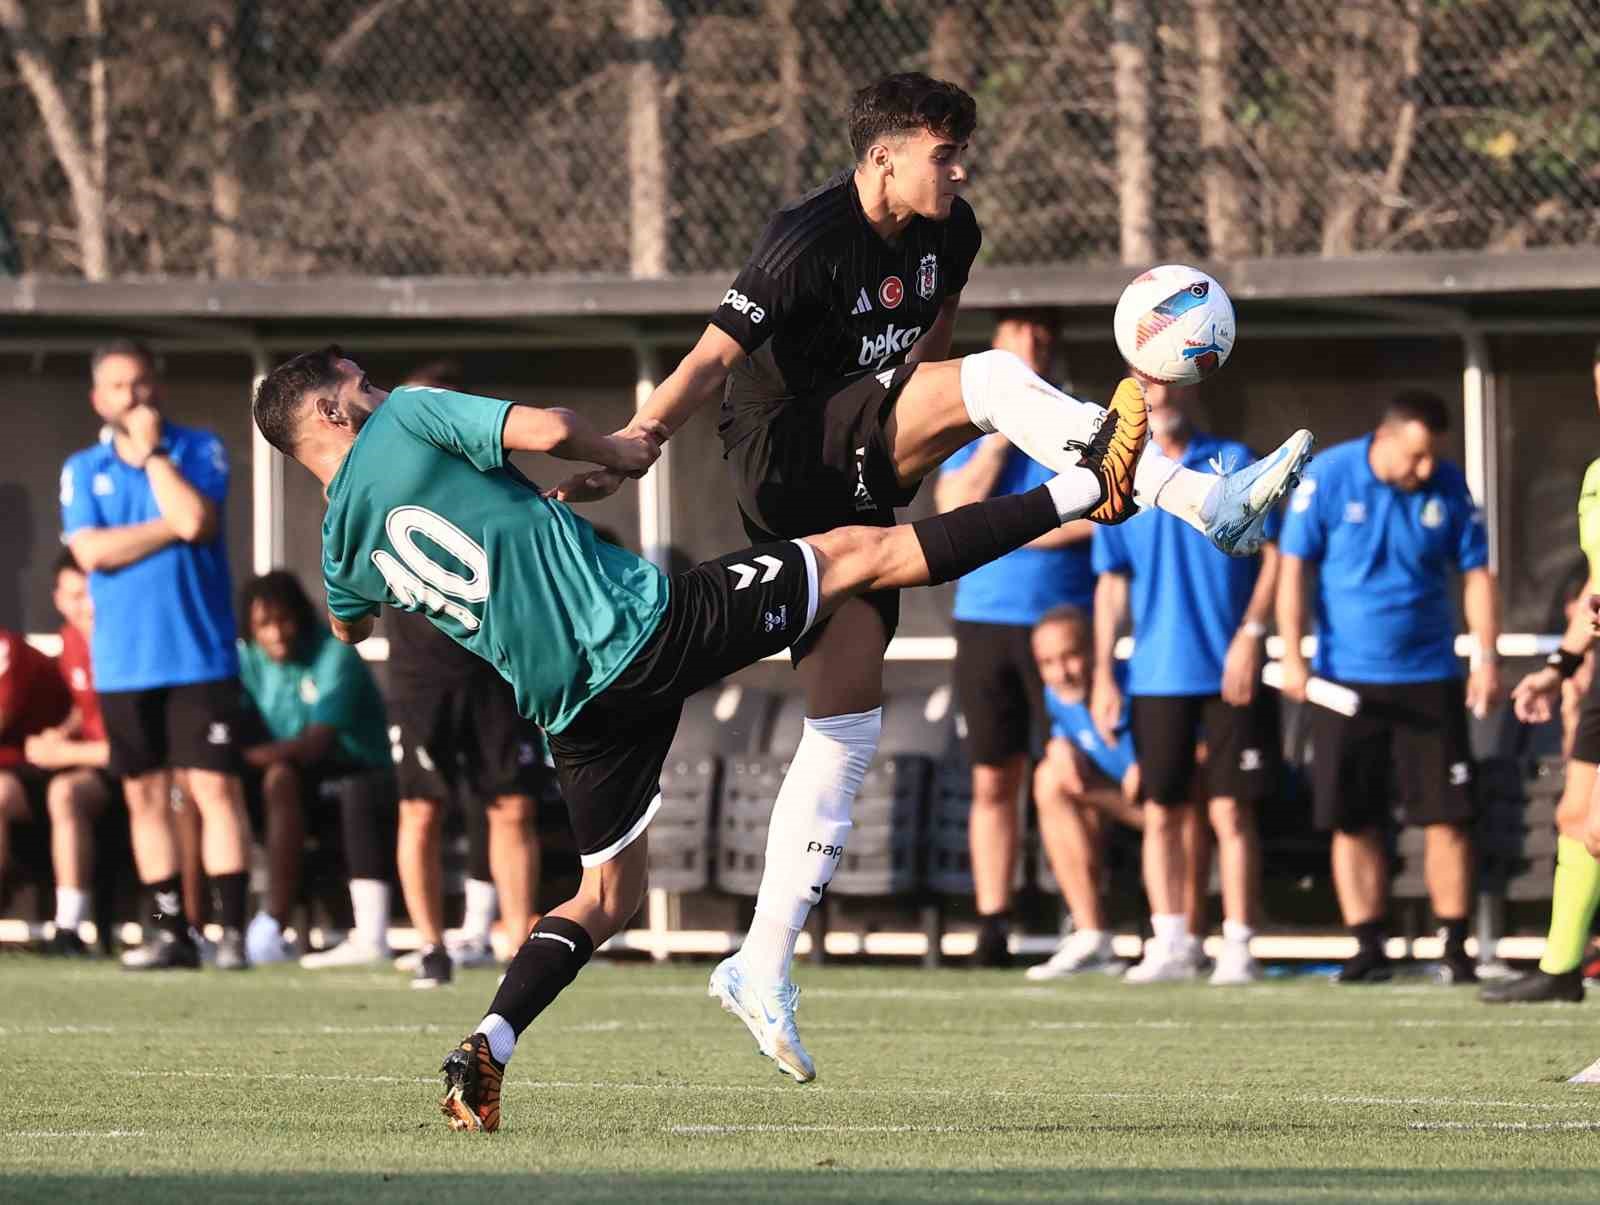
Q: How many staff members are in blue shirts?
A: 5